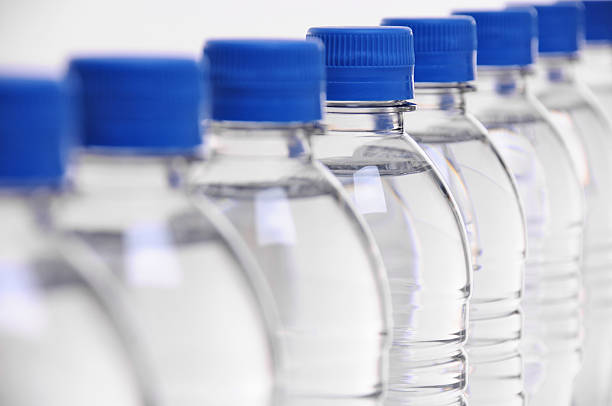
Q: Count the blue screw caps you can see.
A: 8